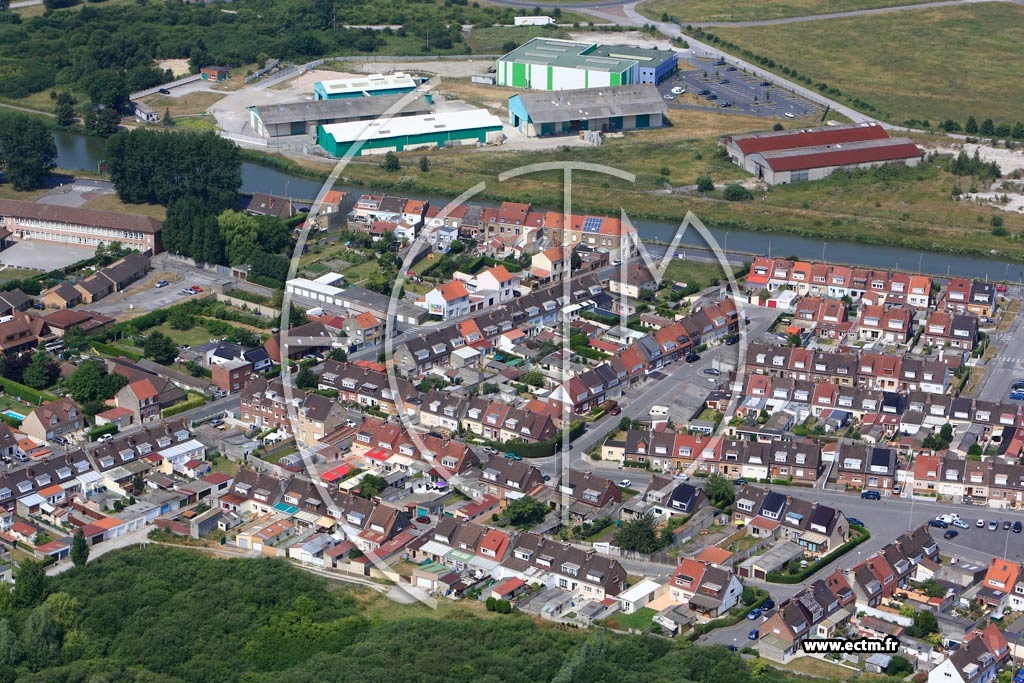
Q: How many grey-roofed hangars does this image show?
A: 2